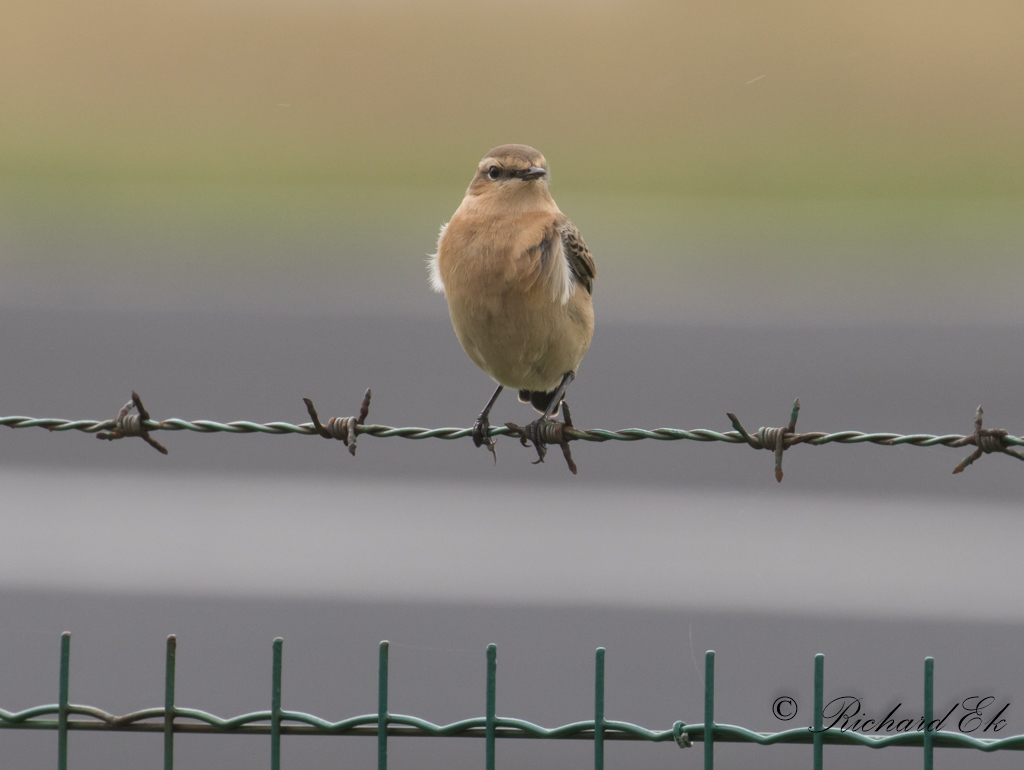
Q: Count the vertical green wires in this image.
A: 9